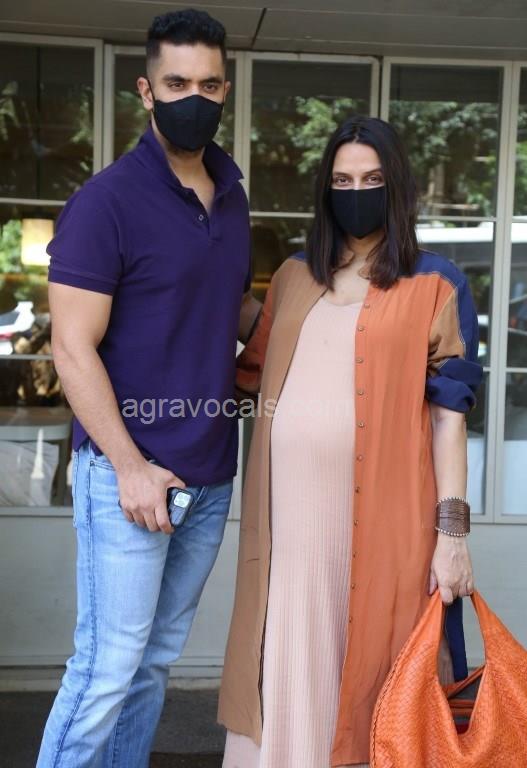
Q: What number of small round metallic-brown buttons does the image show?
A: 11